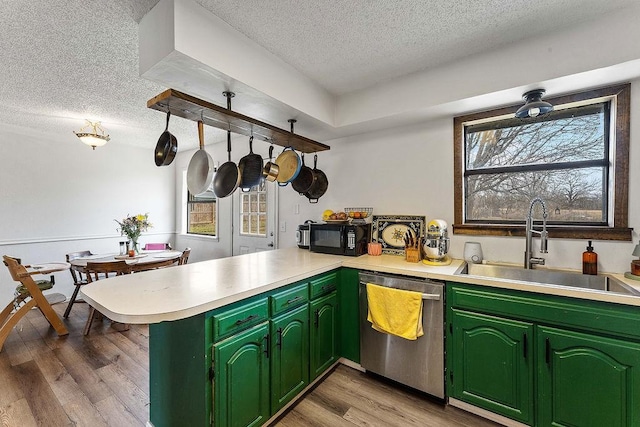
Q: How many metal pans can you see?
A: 8